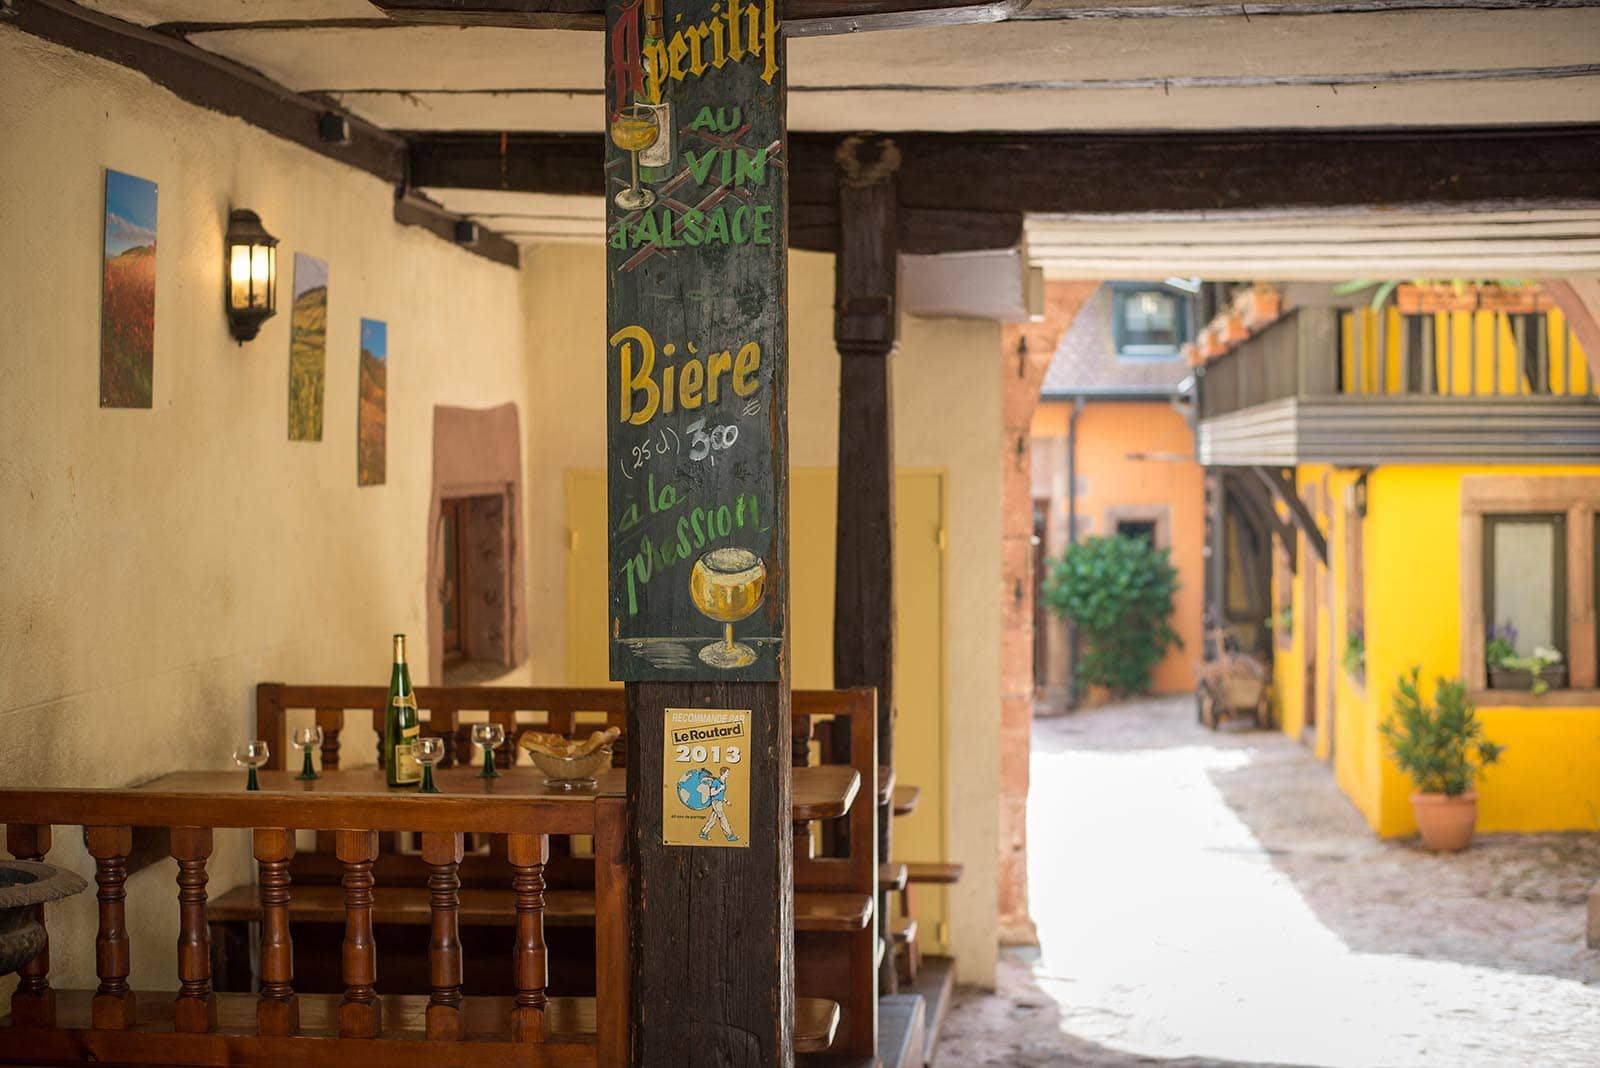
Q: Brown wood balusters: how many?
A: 14